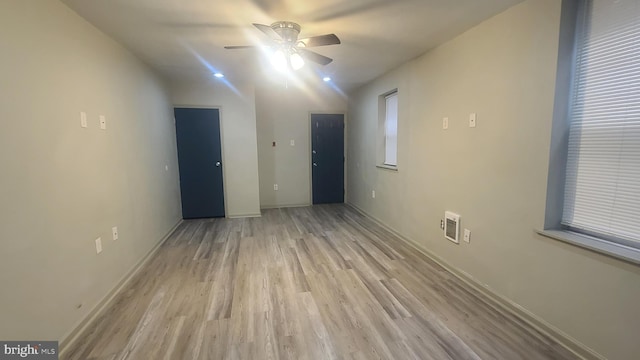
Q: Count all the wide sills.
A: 2